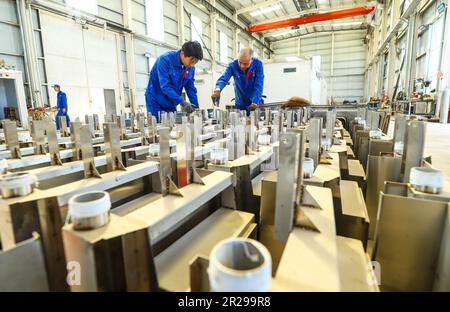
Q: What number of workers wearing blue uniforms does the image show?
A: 3